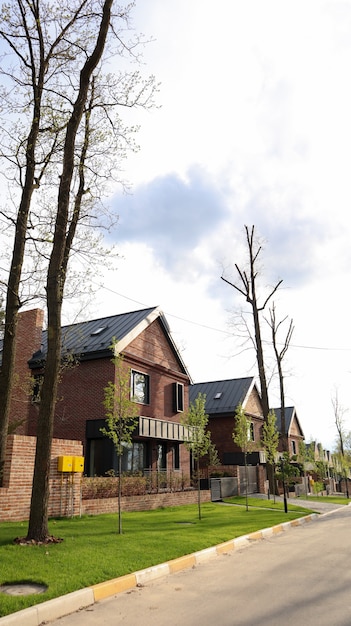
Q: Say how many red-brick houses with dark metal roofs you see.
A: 3